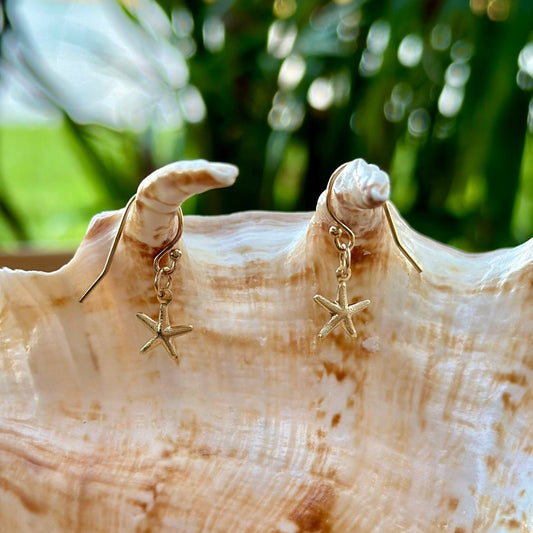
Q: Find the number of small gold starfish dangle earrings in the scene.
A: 2